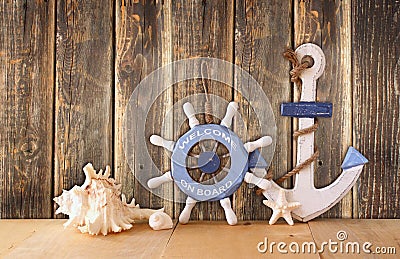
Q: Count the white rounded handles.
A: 8